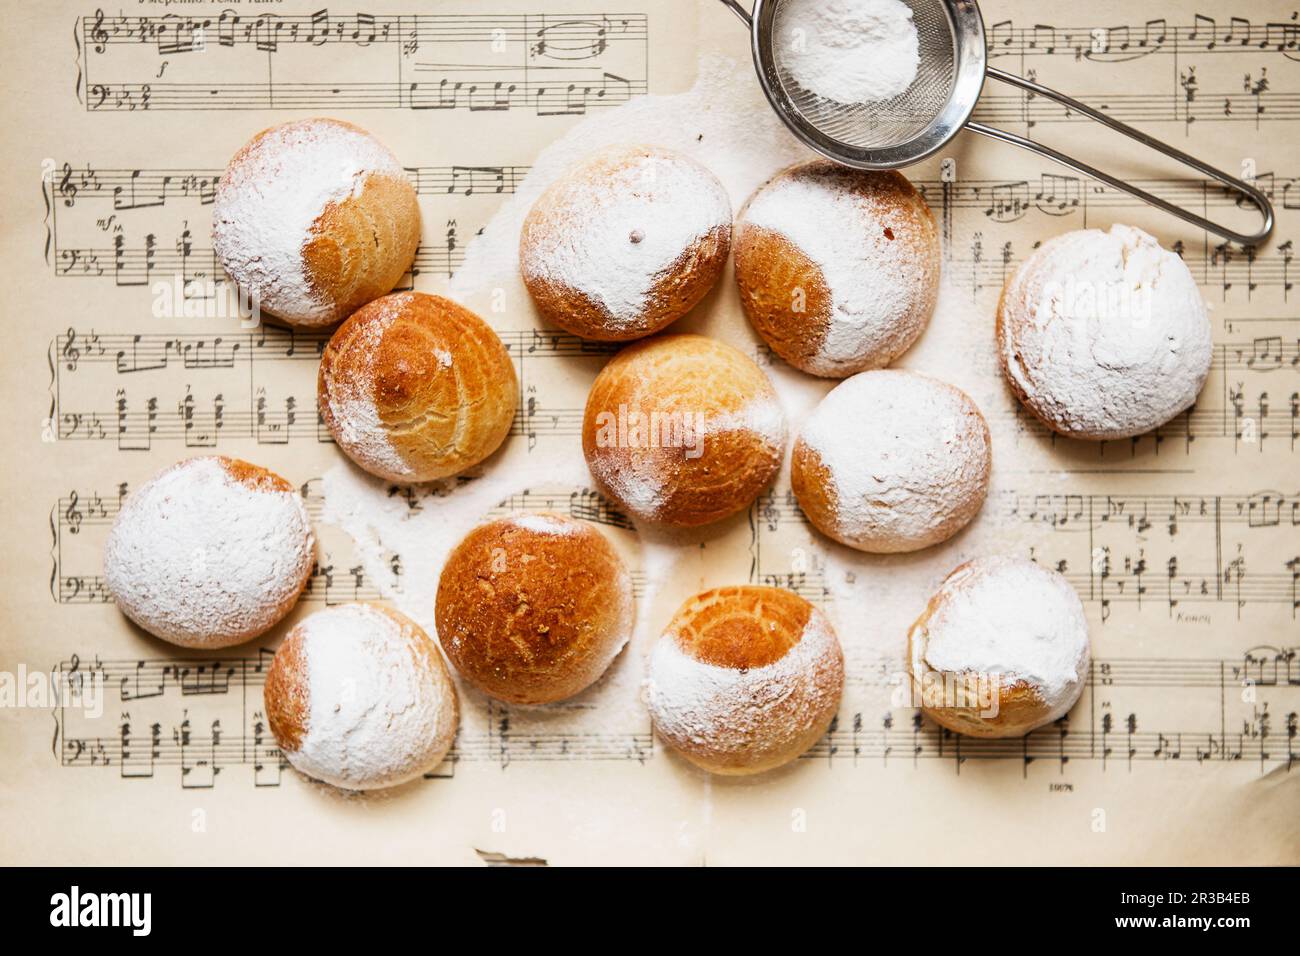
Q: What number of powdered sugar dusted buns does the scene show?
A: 12